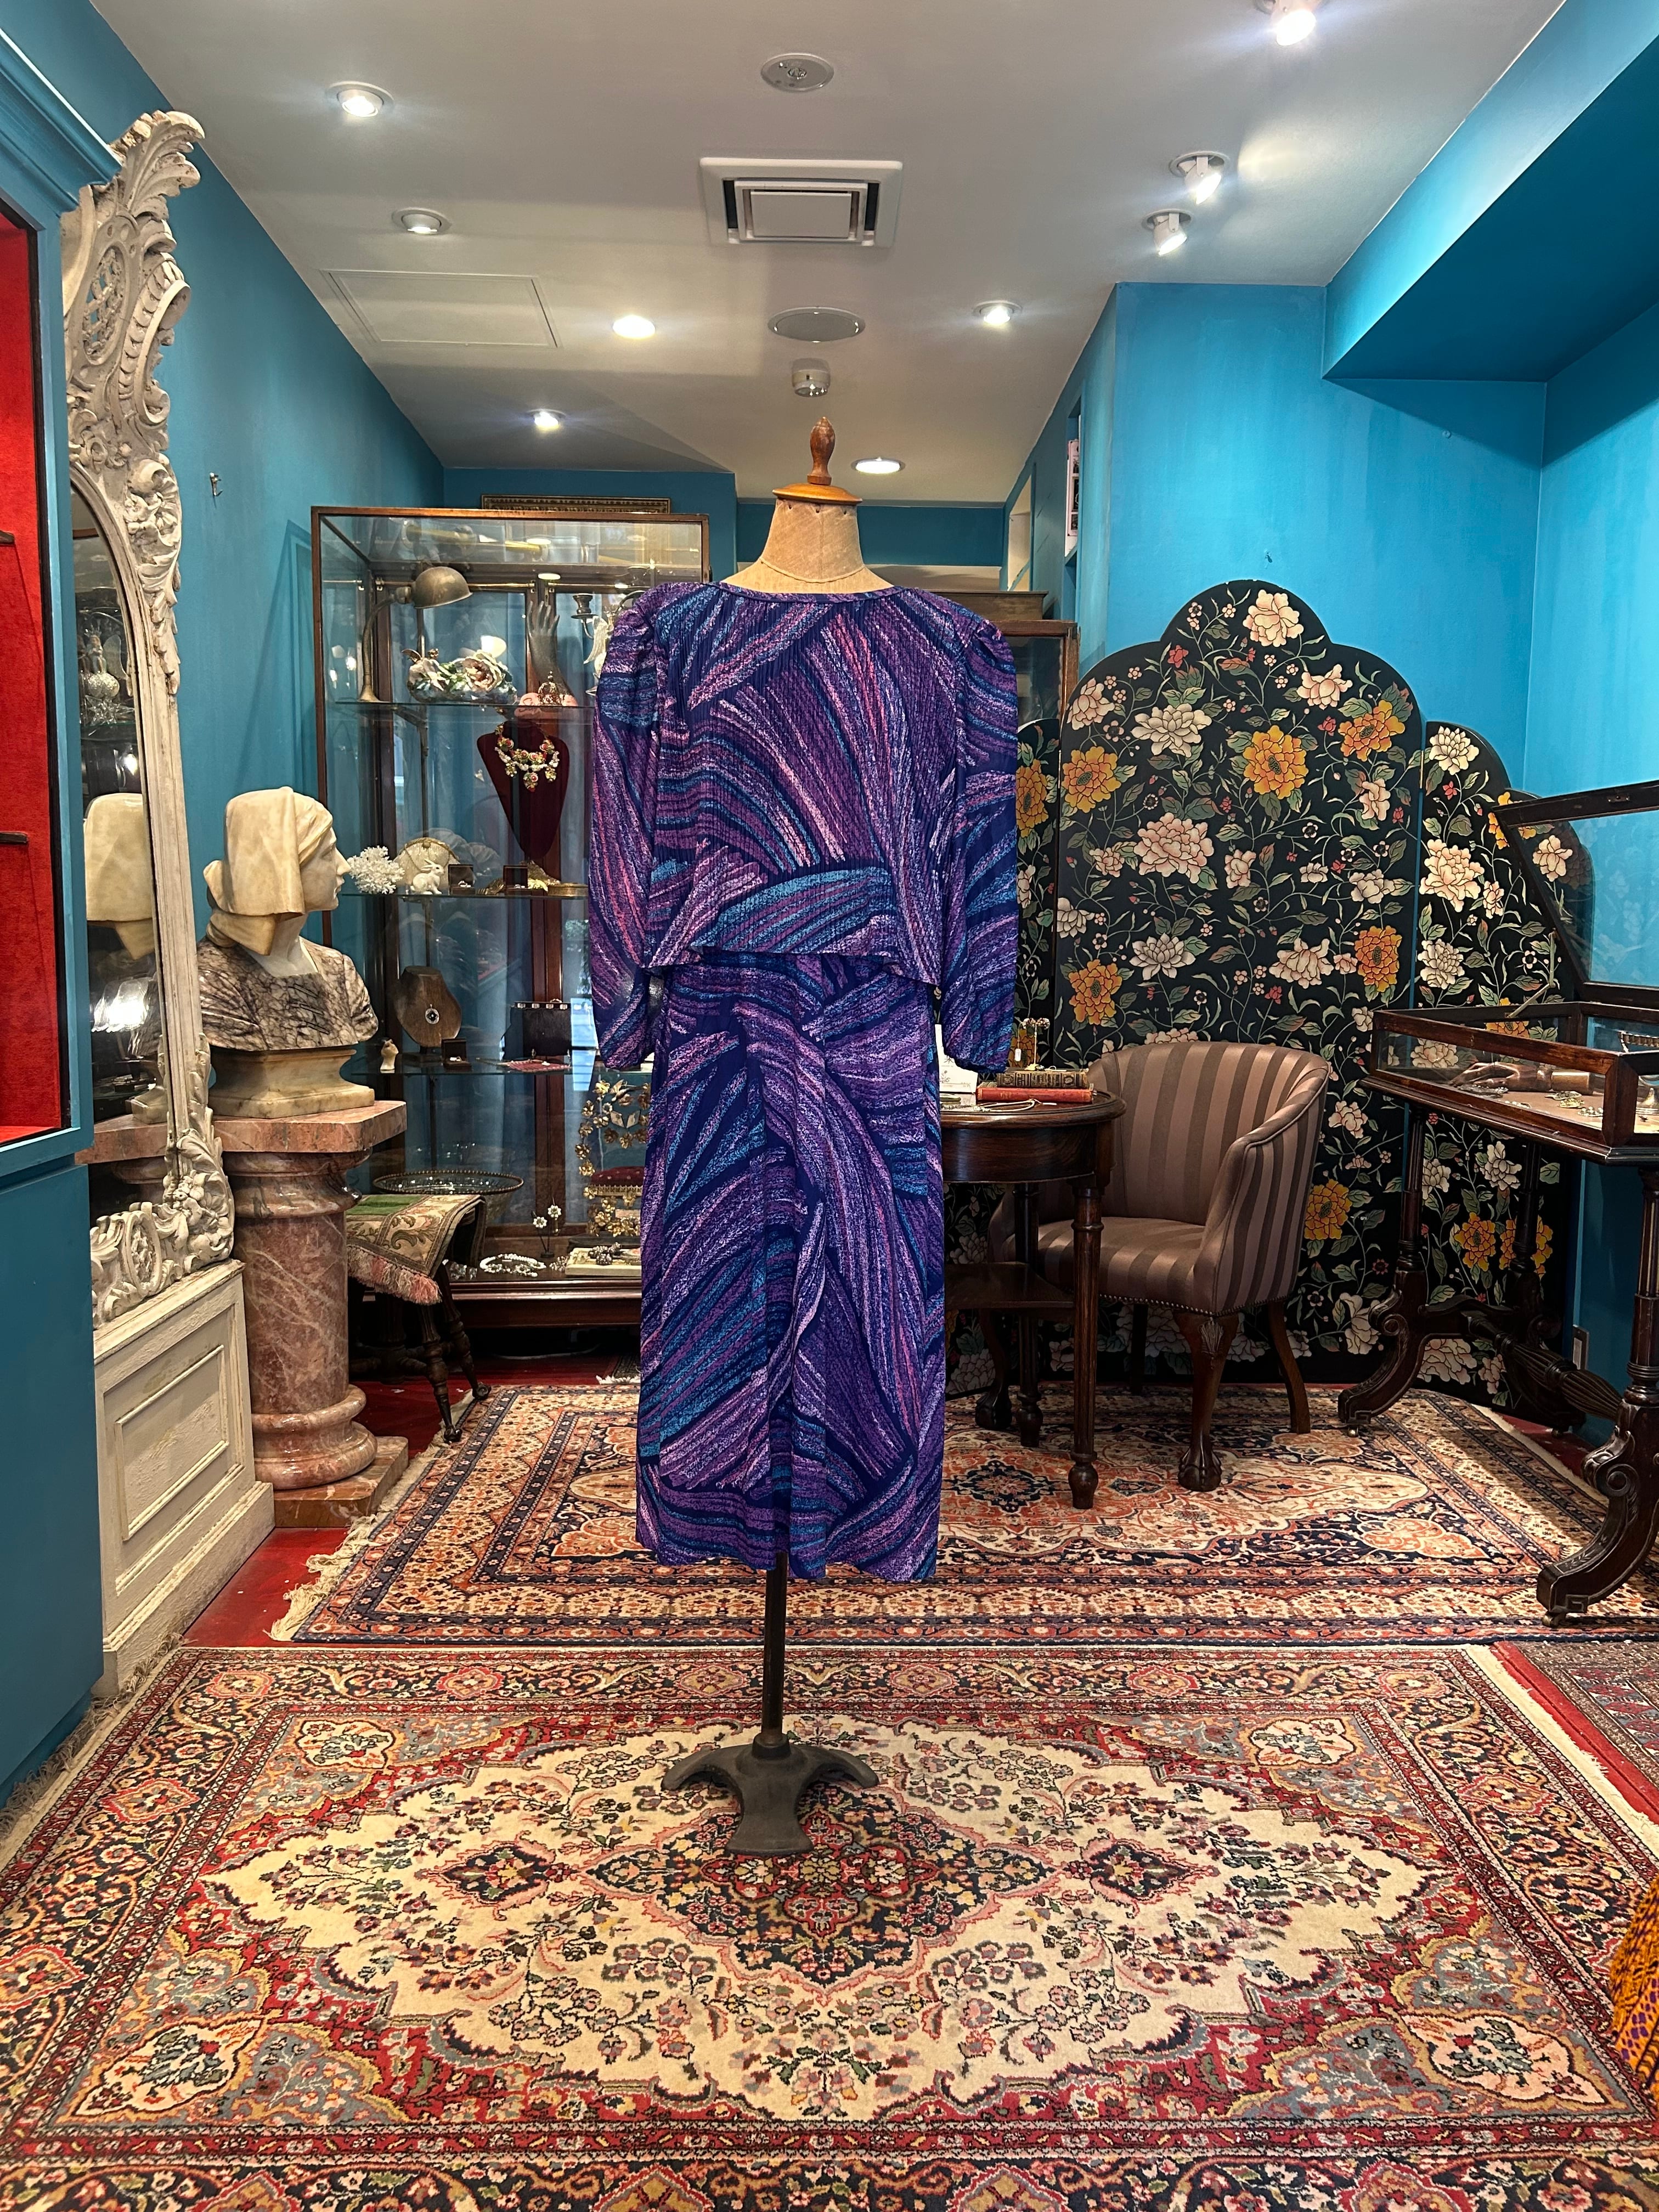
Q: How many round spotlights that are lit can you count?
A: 9